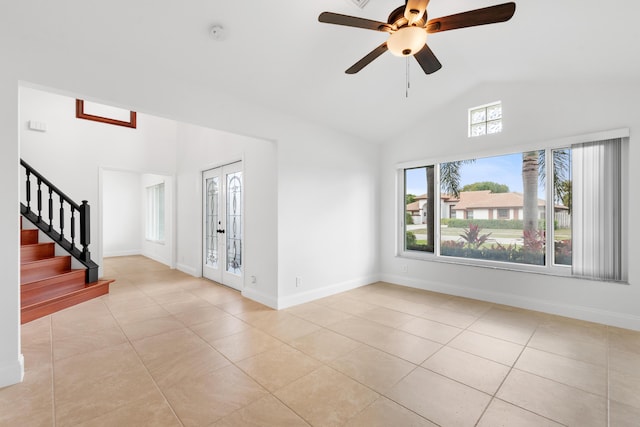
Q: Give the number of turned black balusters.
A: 5